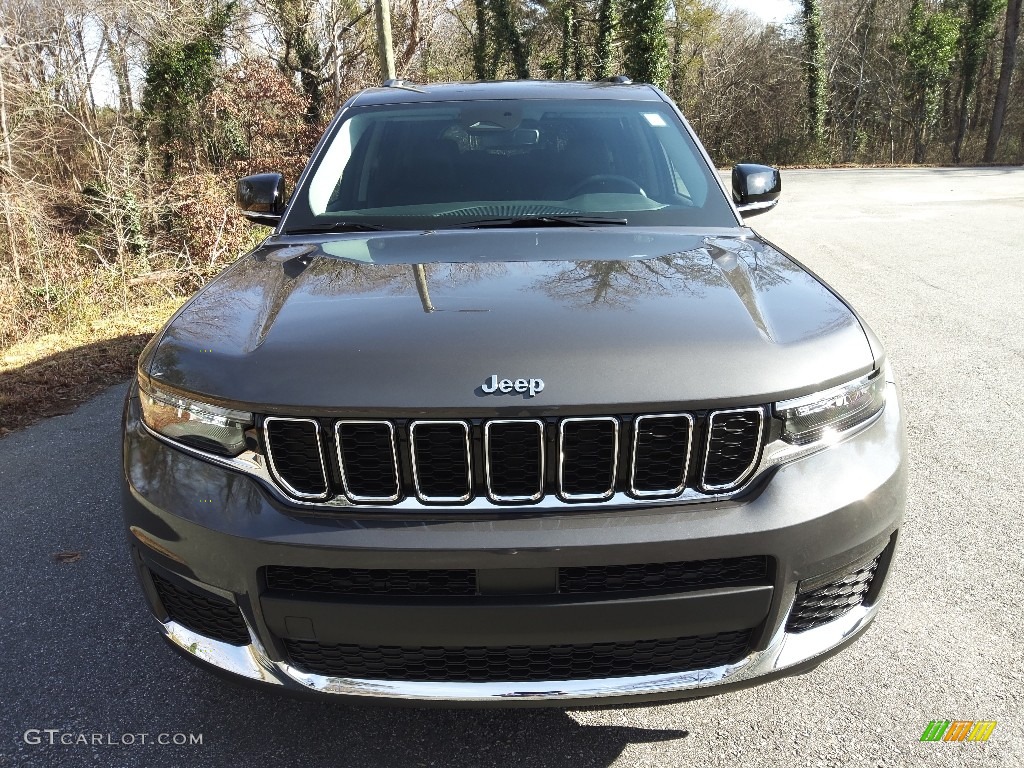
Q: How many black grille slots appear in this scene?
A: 7